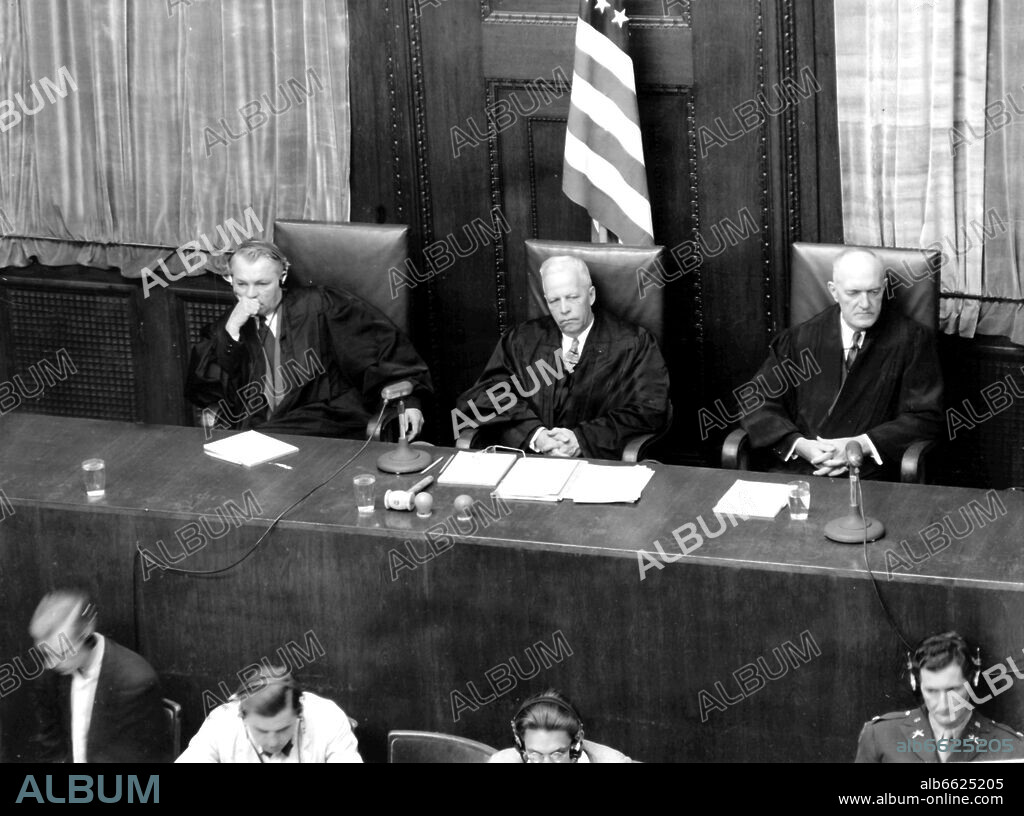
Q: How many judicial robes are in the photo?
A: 3